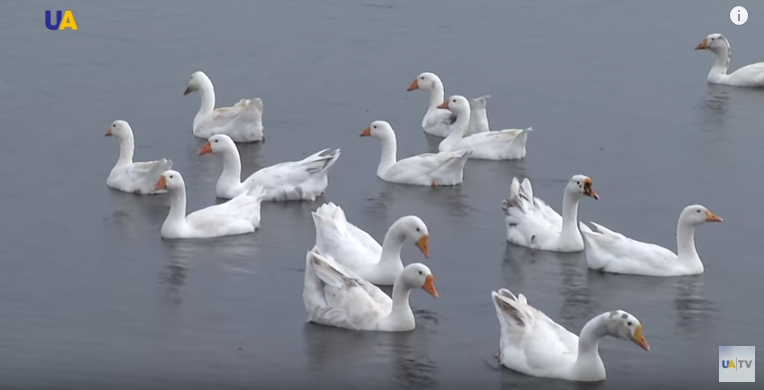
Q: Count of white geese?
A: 13